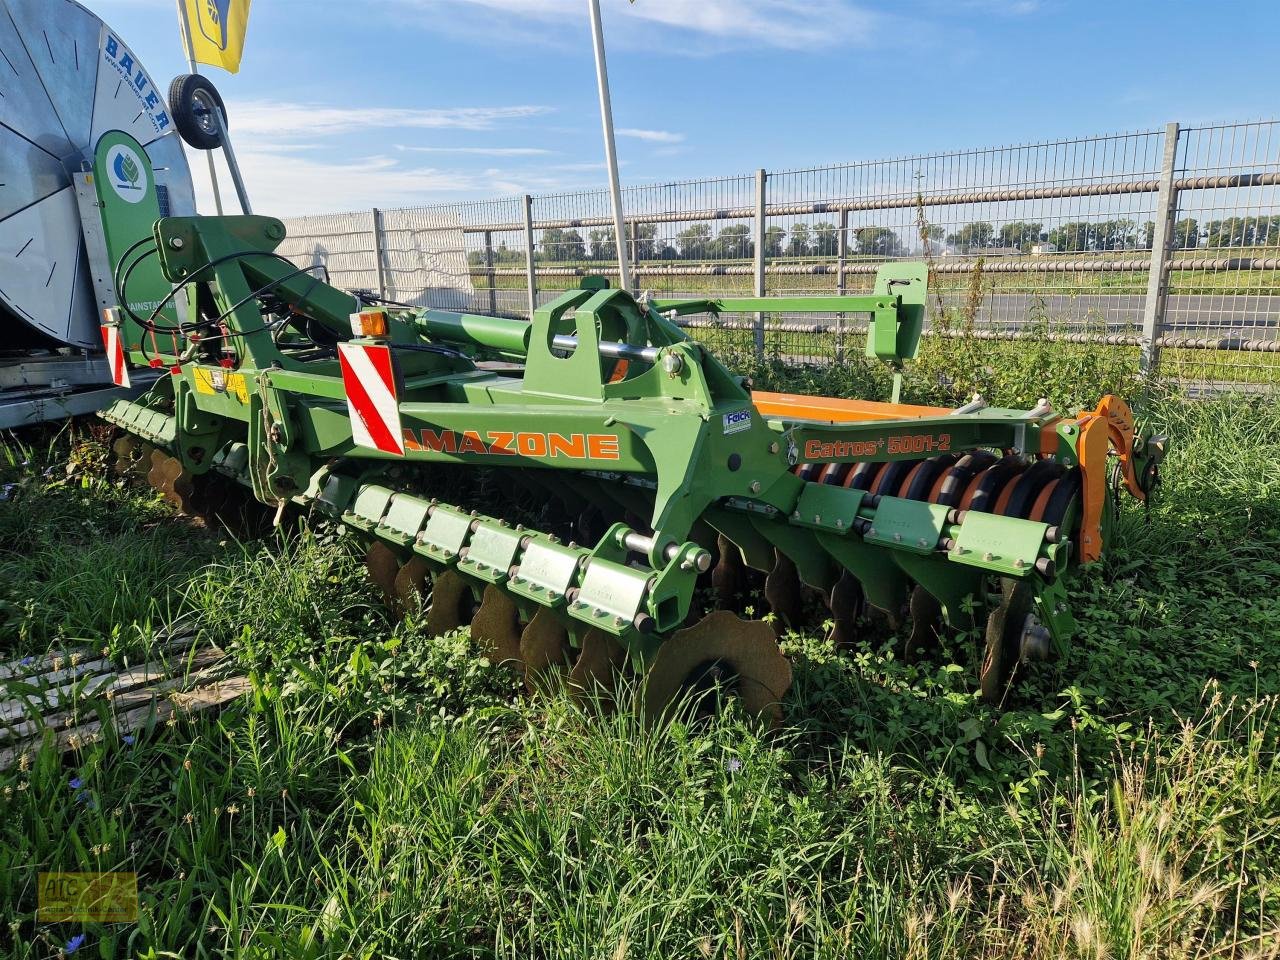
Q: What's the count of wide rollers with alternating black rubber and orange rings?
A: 1